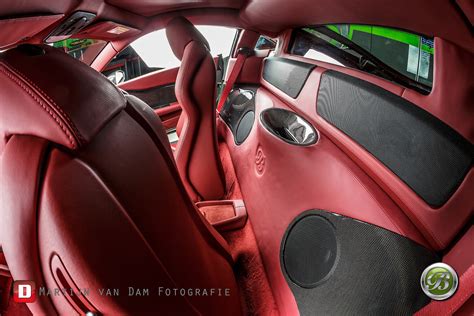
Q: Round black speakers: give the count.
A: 2